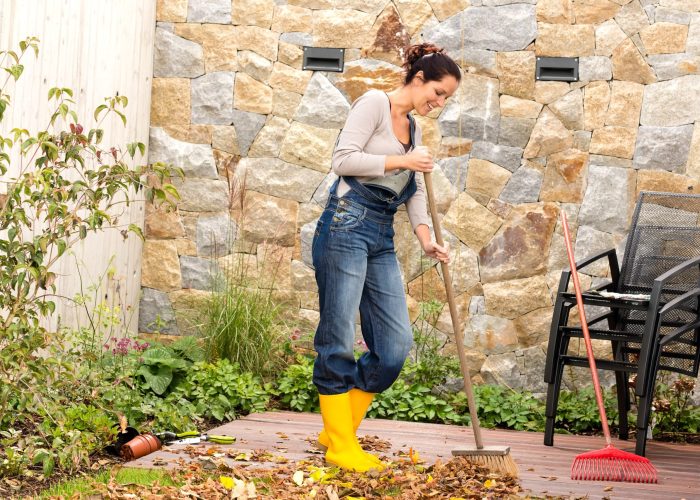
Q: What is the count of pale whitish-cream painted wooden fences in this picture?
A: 1